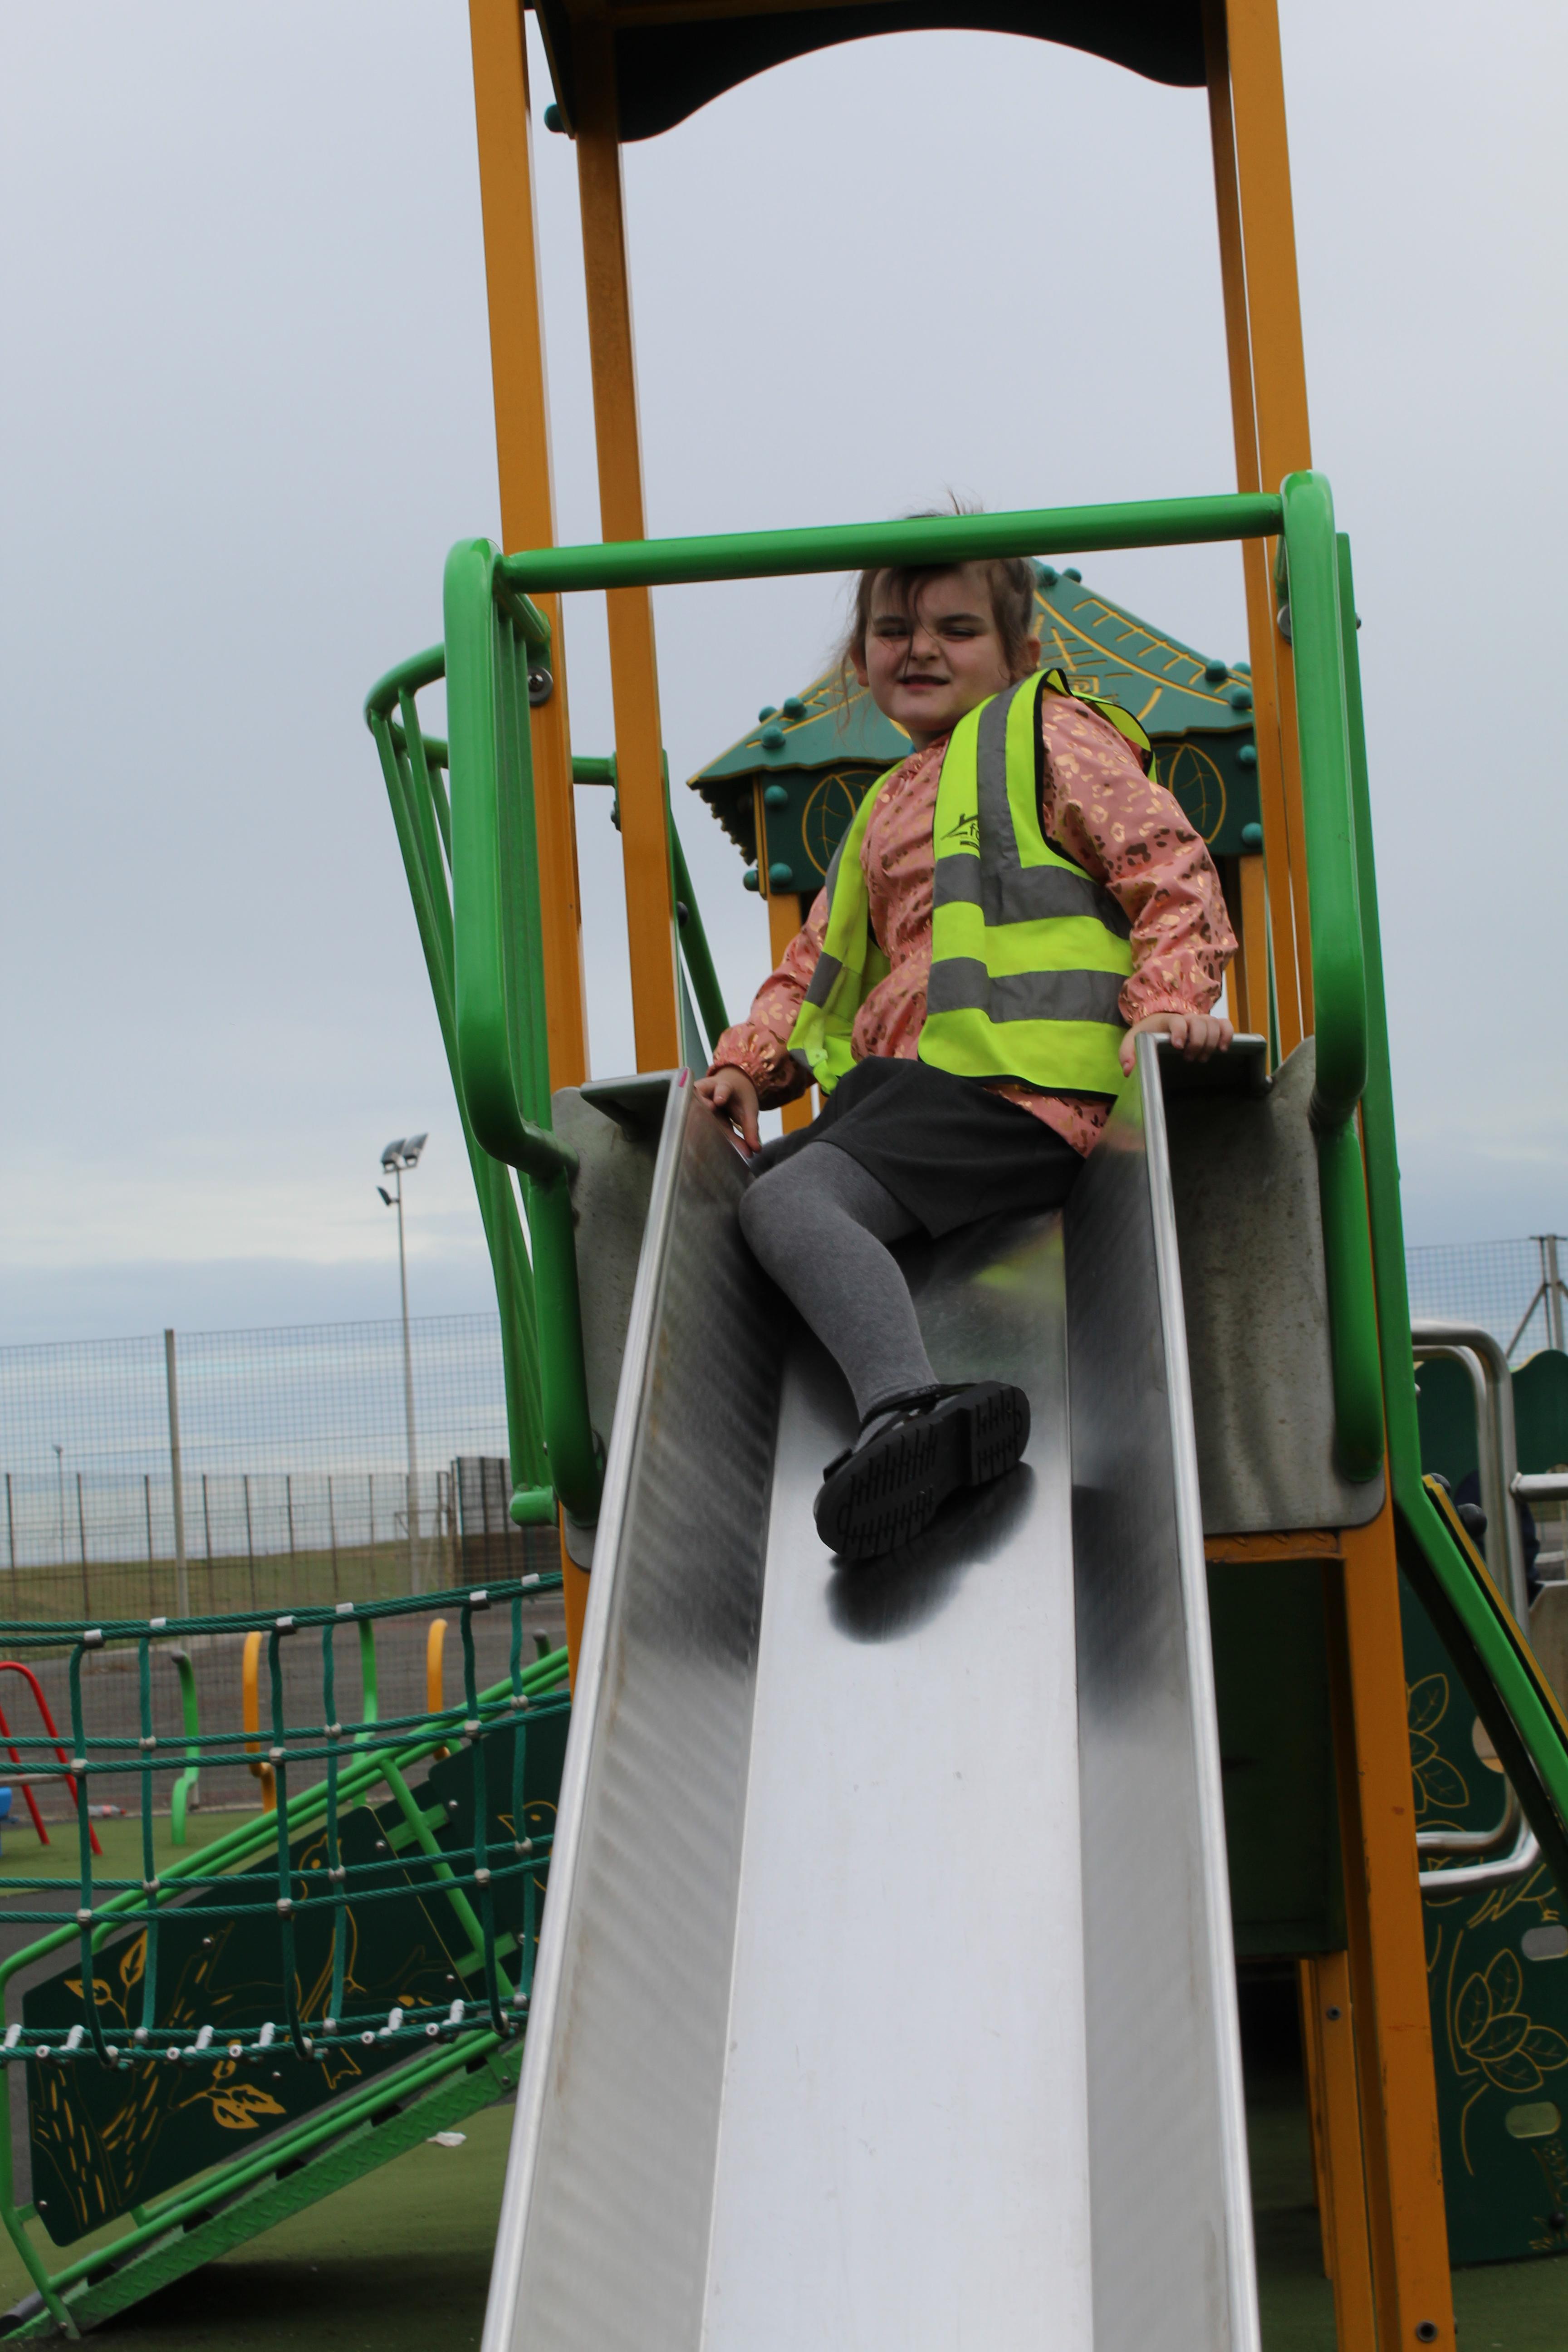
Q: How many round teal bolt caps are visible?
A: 14